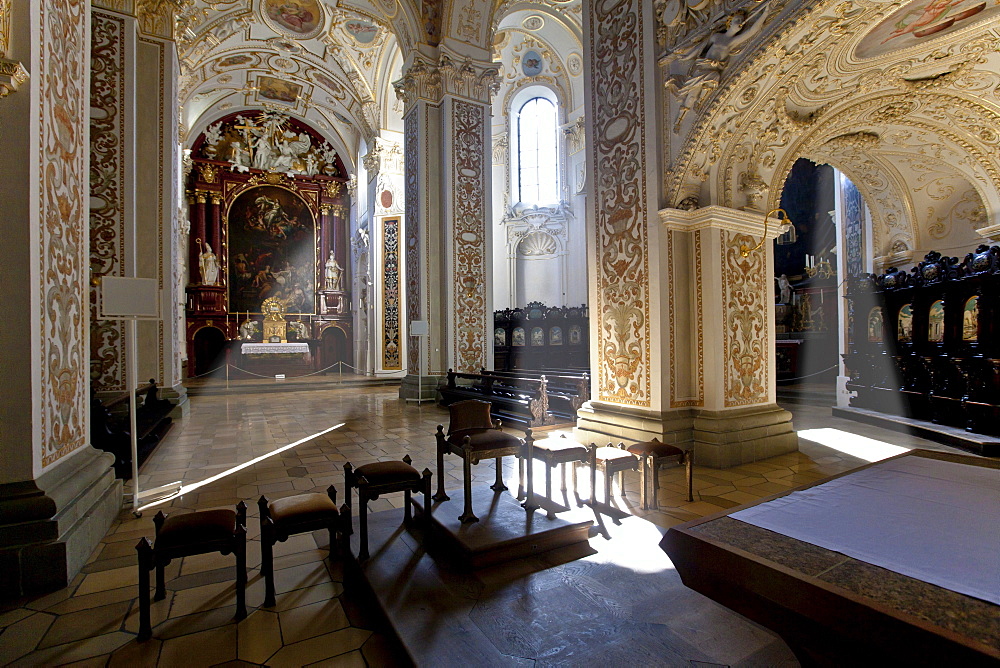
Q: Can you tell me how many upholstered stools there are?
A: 6